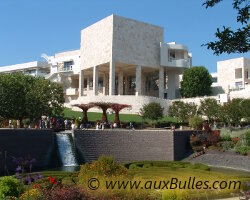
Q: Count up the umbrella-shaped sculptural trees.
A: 3